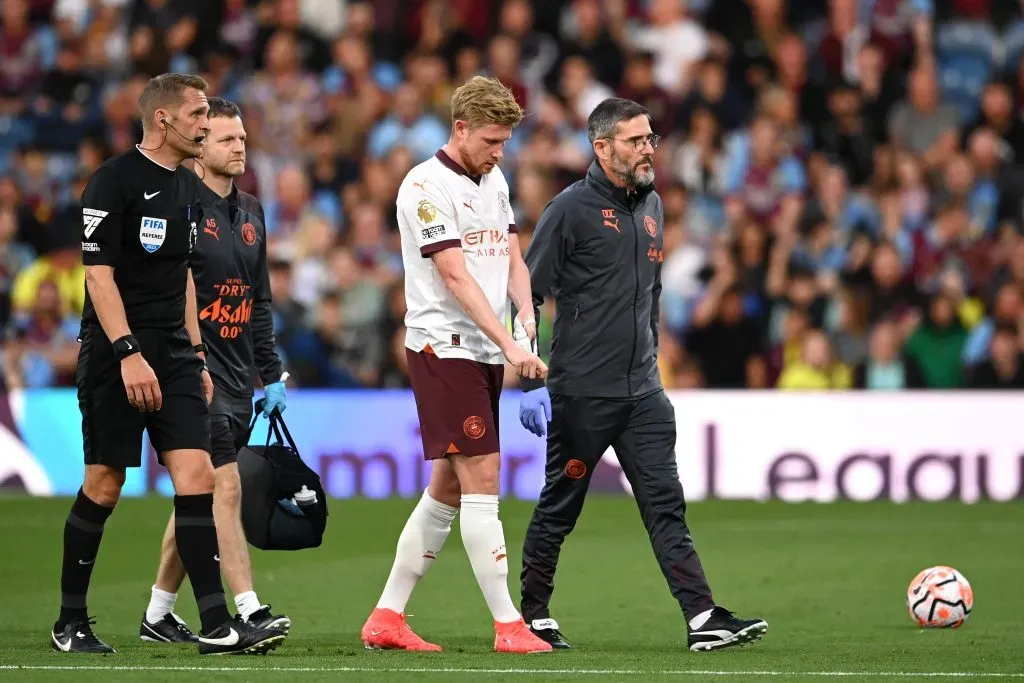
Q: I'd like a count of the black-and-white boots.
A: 6